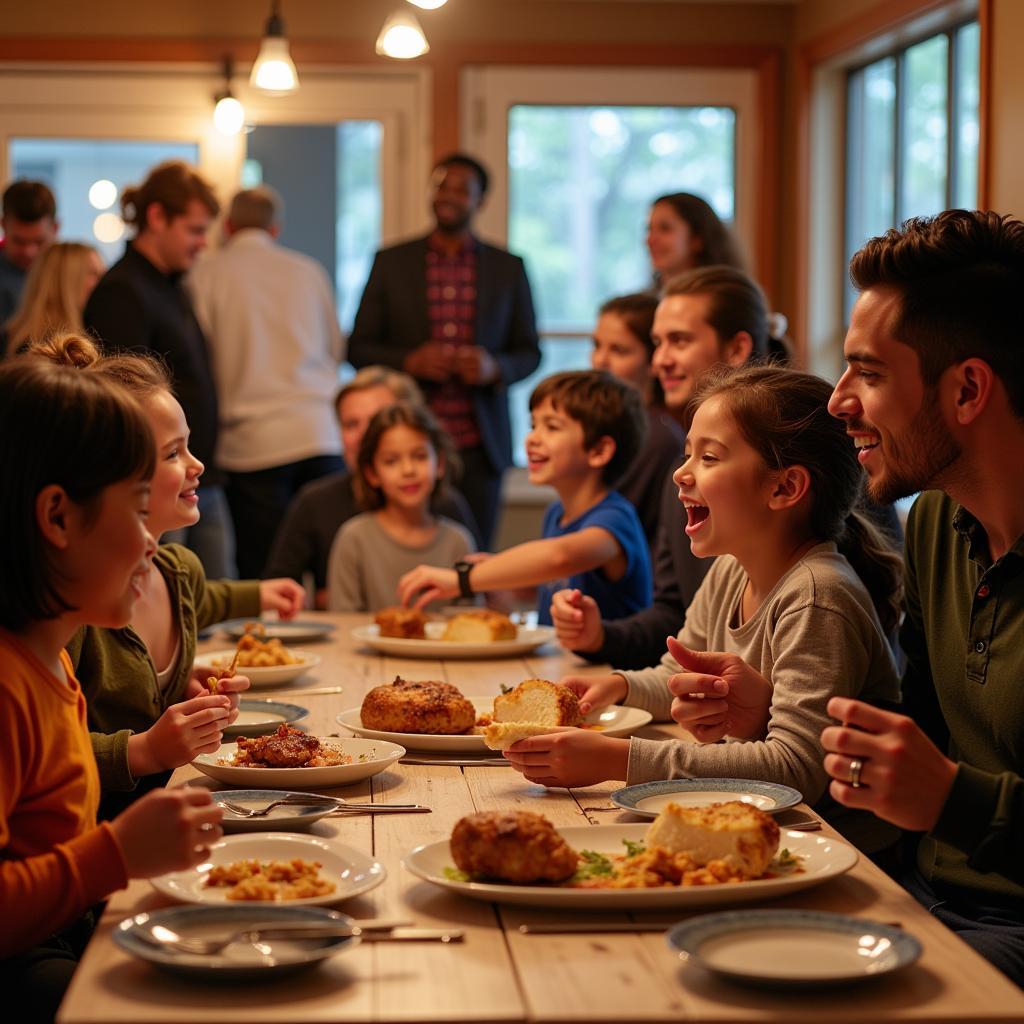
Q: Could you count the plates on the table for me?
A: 12